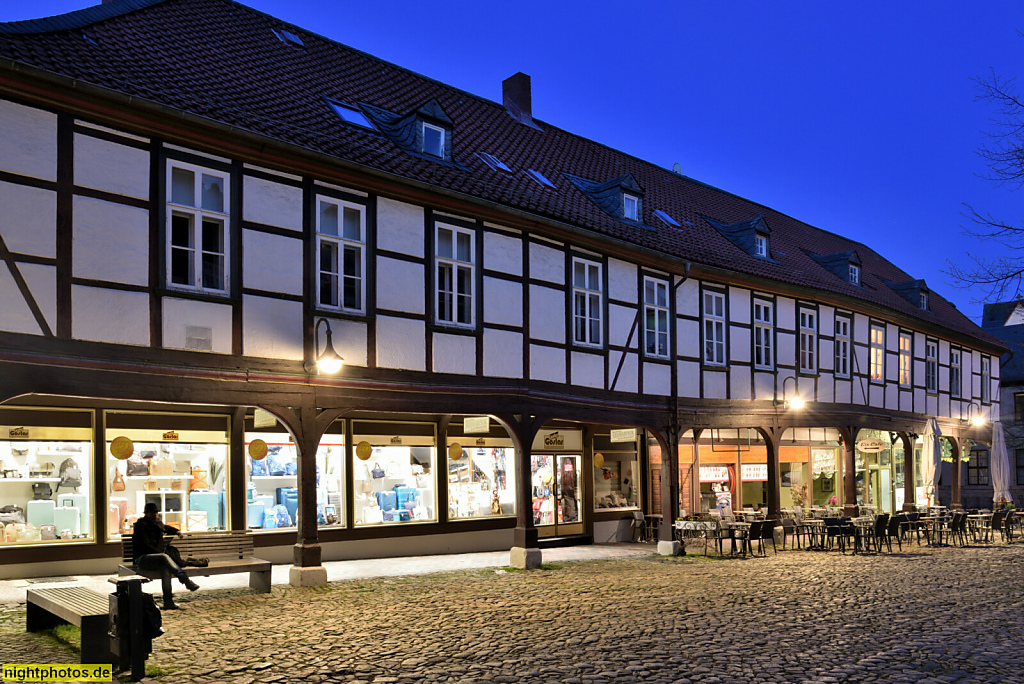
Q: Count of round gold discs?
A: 5